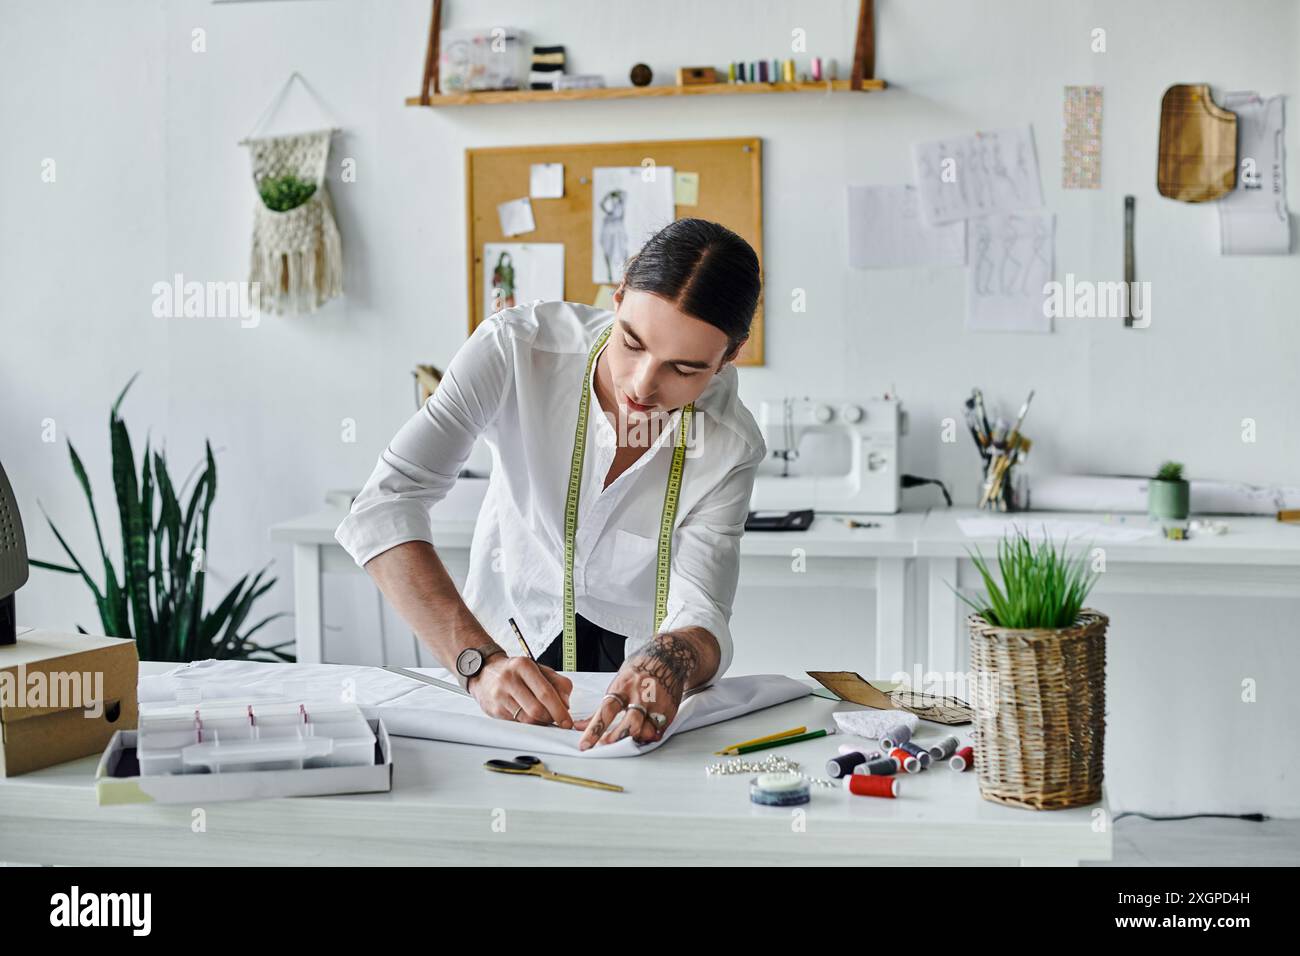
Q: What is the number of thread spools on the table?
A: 8